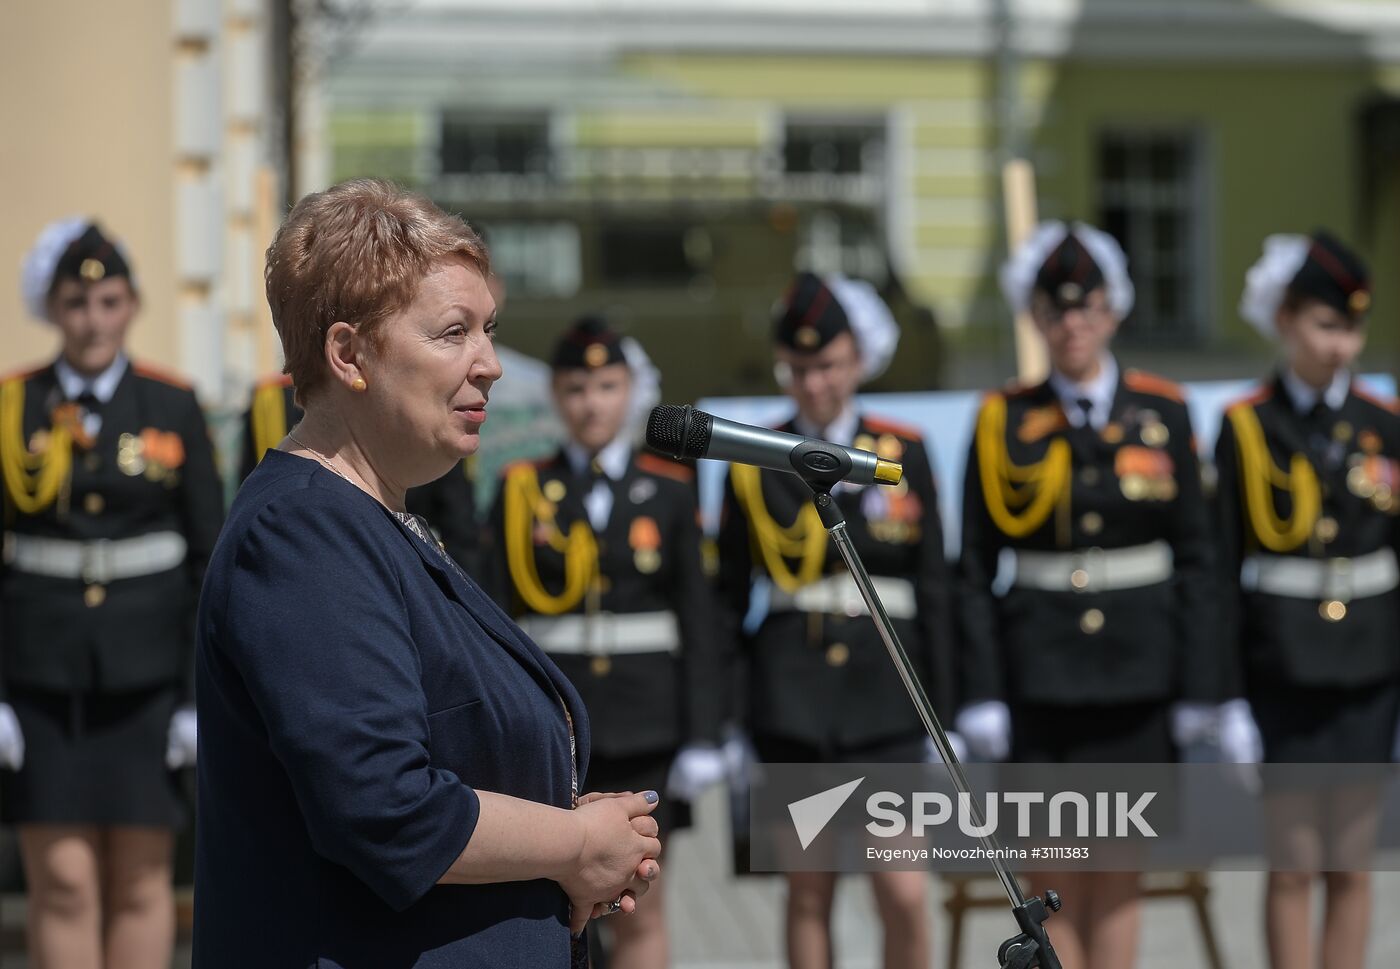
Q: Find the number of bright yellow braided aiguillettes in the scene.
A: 6